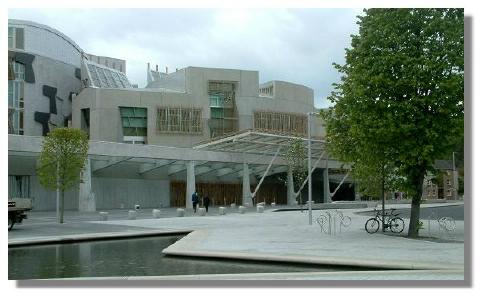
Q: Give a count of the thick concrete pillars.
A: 5